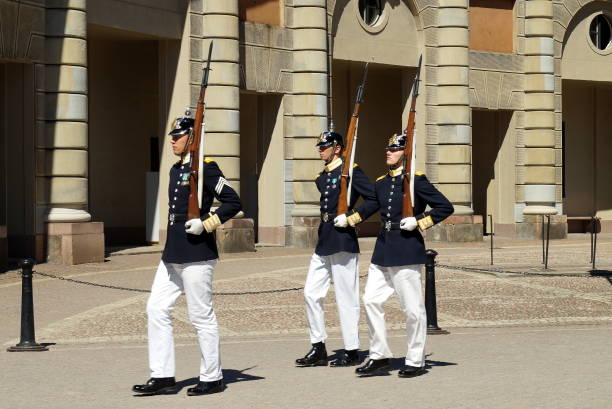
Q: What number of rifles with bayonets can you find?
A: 3